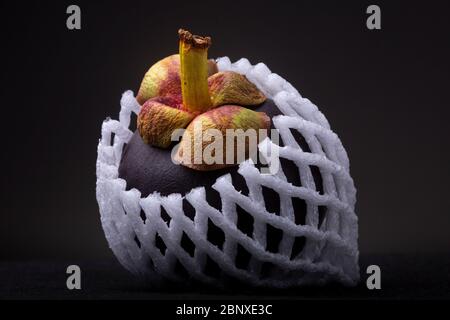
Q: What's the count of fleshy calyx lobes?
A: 4